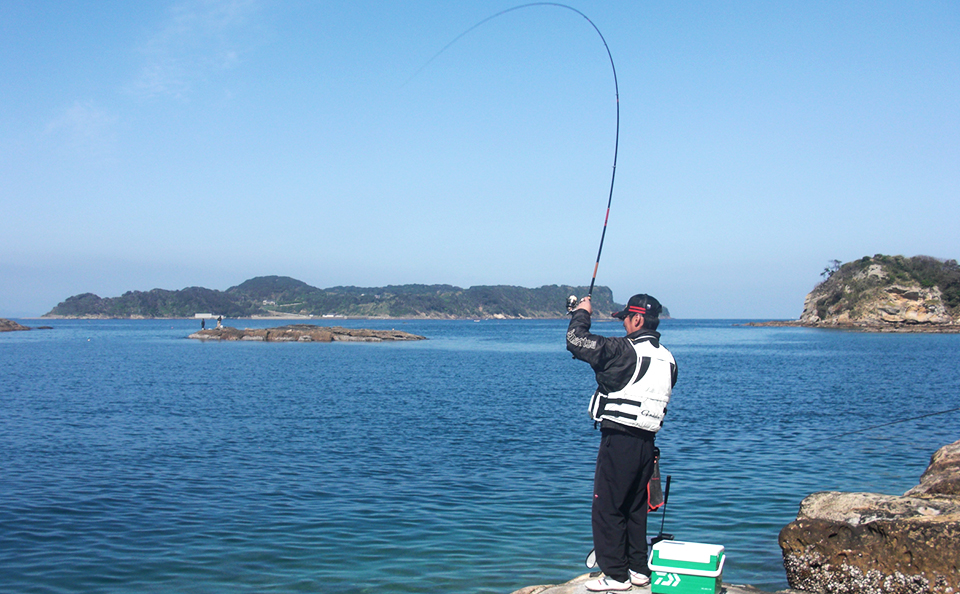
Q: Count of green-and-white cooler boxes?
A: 1